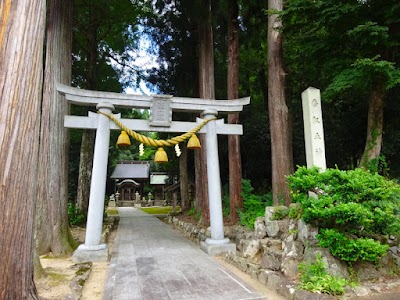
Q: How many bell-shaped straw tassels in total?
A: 3